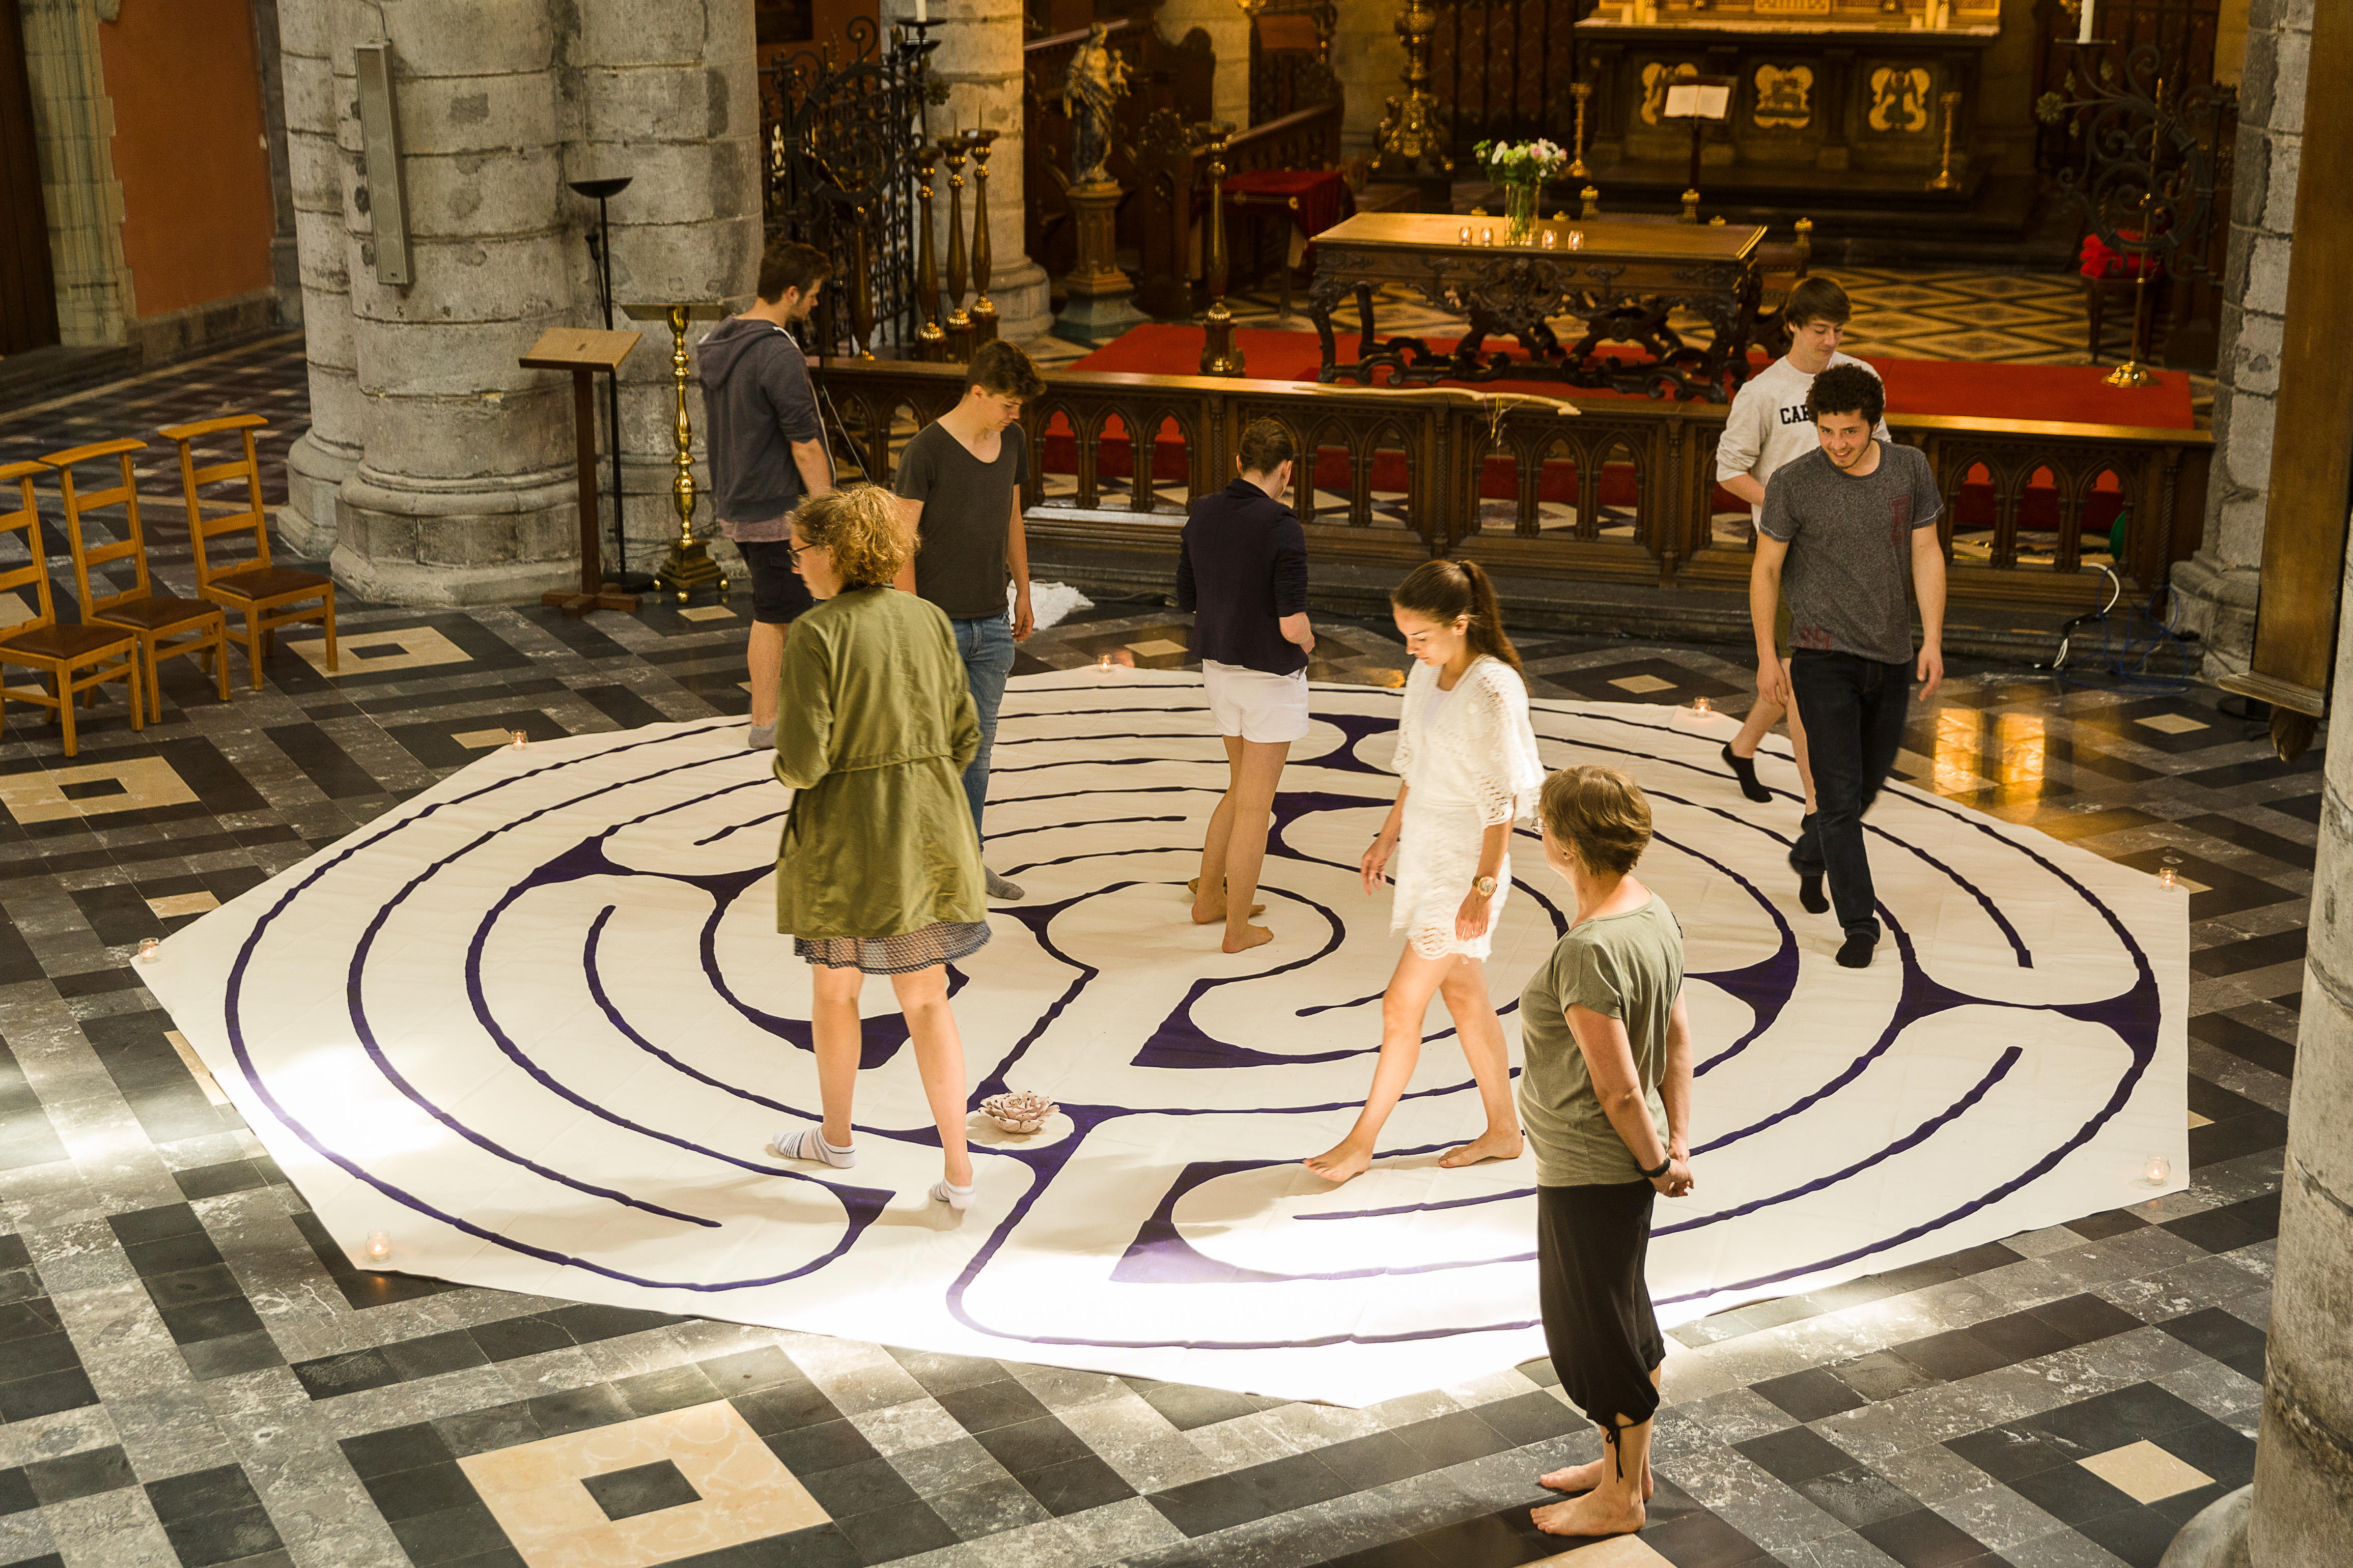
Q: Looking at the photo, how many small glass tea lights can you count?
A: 11